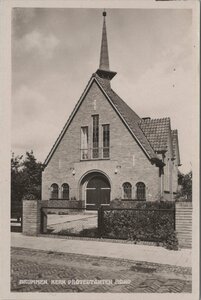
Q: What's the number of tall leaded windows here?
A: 3